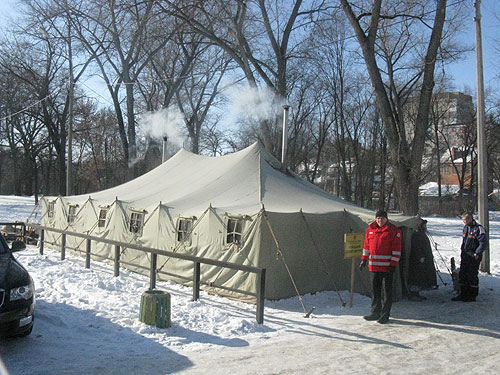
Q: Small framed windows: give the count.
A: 6